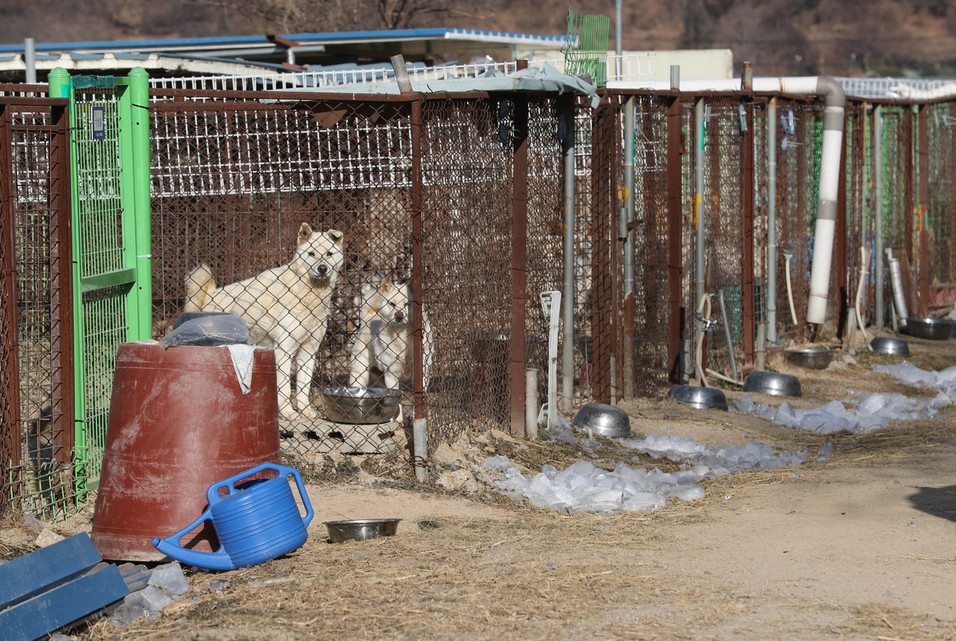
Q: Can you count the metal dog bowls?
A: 8